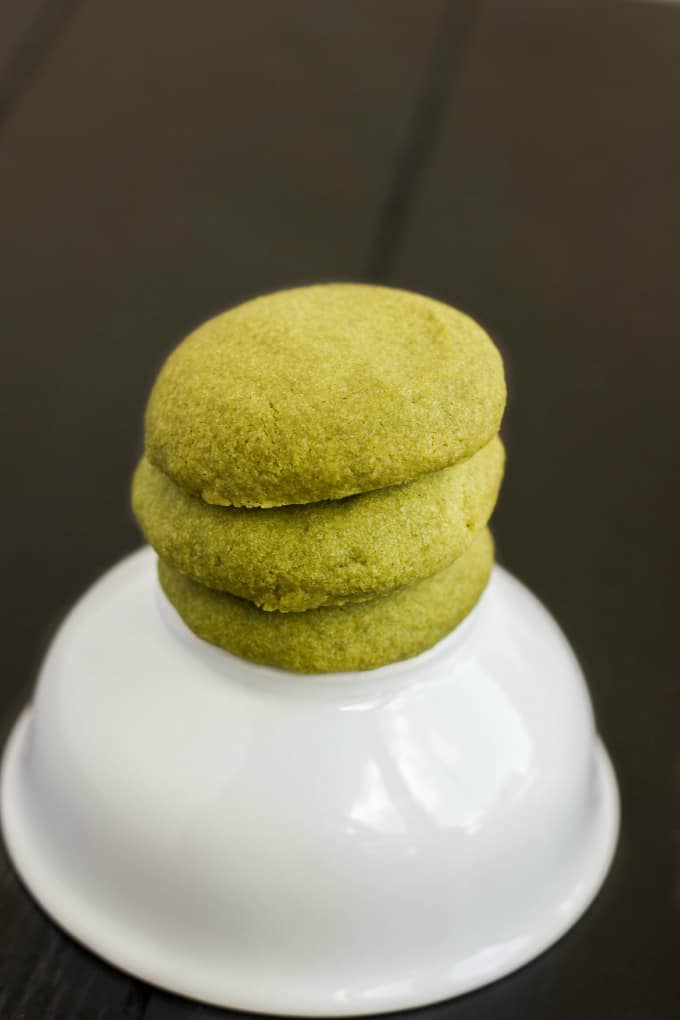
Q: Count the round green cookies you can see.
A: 3